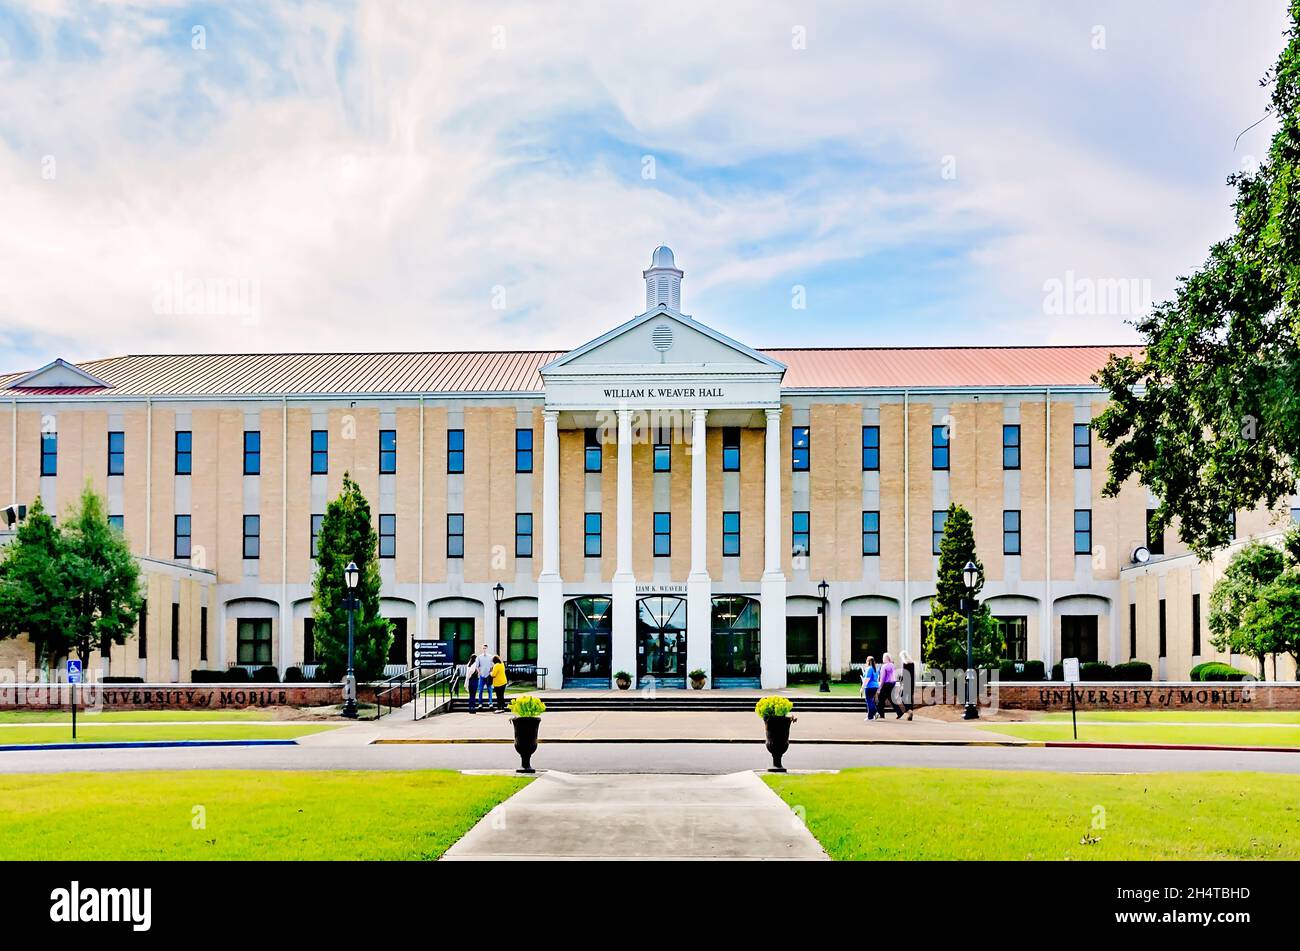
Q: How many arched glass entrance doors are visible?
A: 3